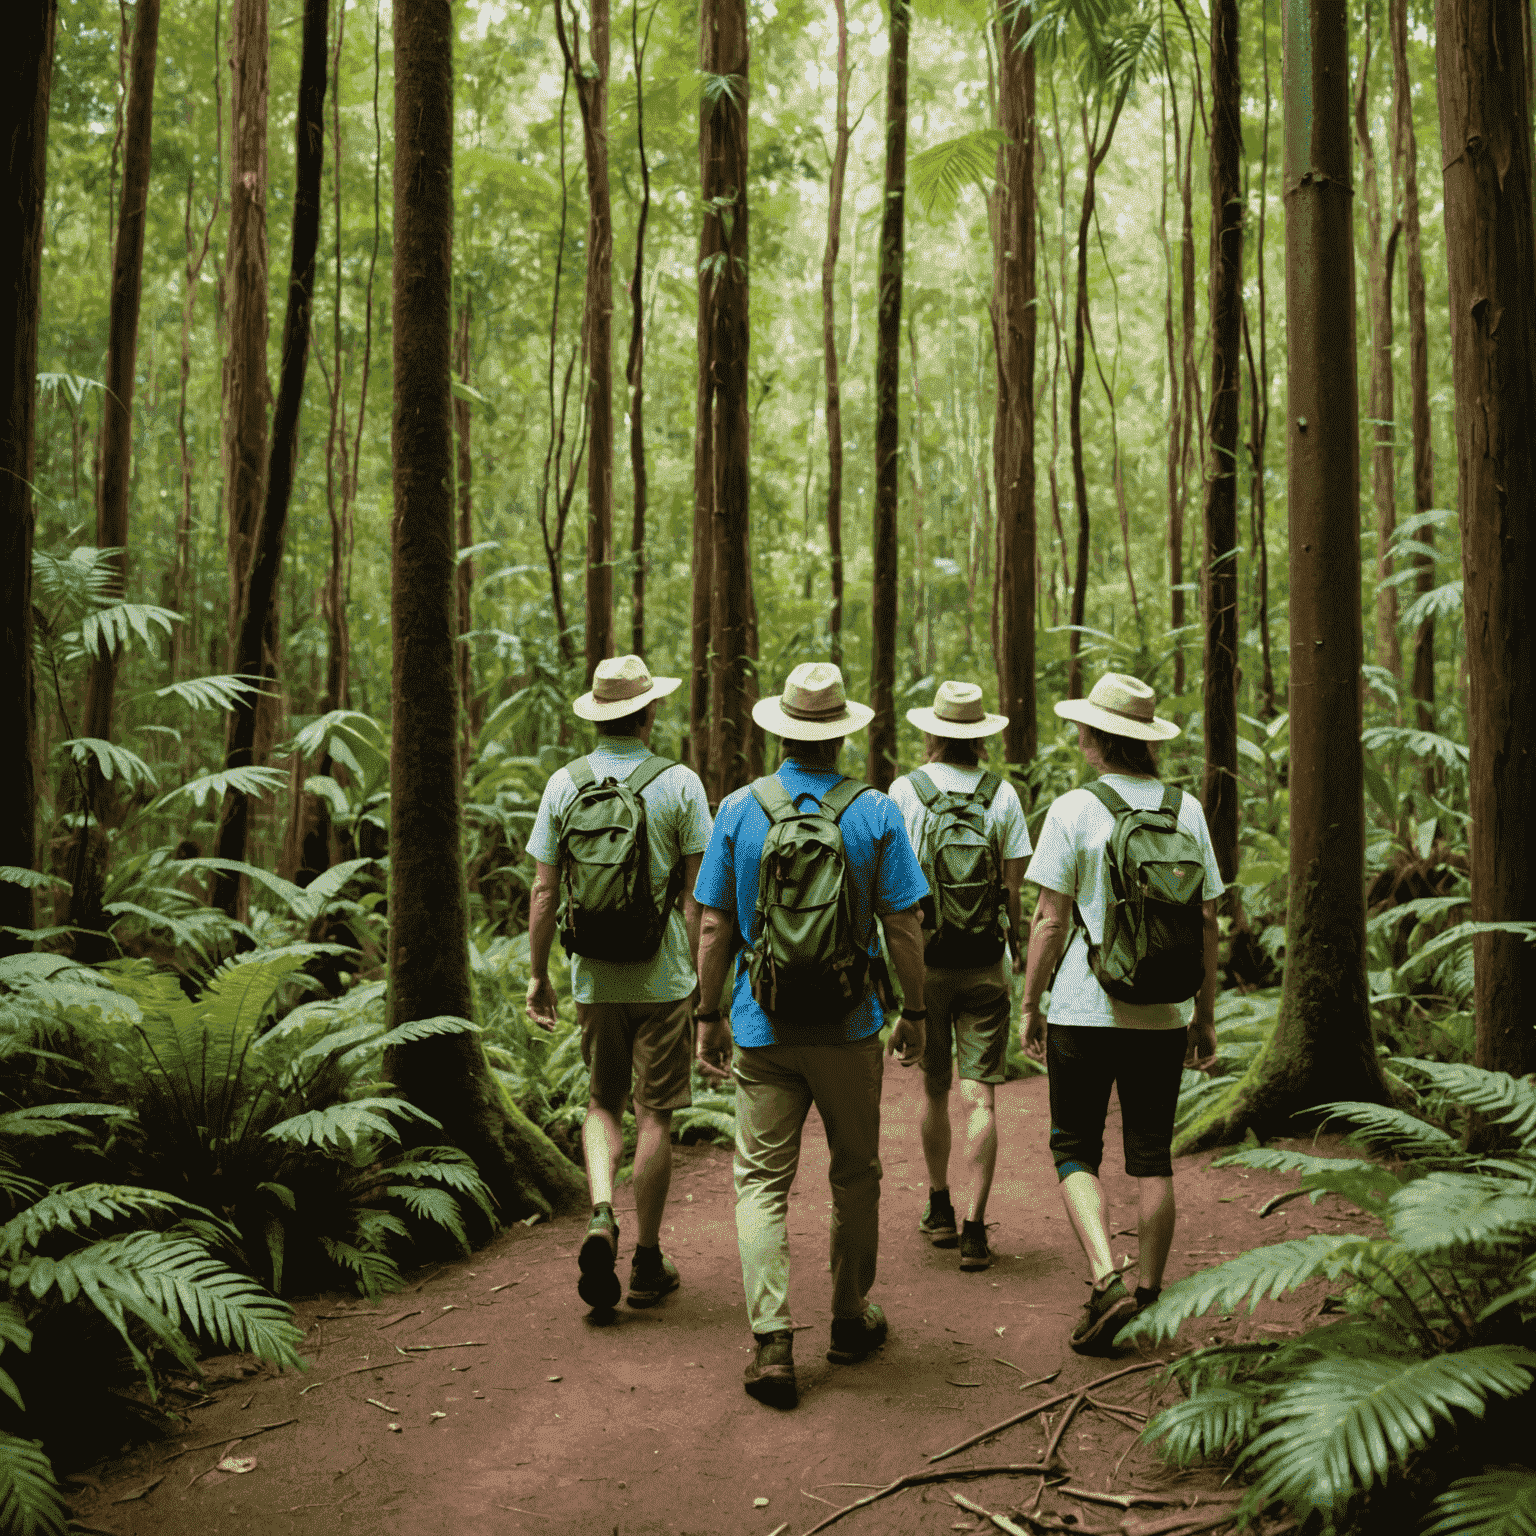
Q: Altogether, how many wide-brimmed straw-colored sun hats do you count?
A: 4